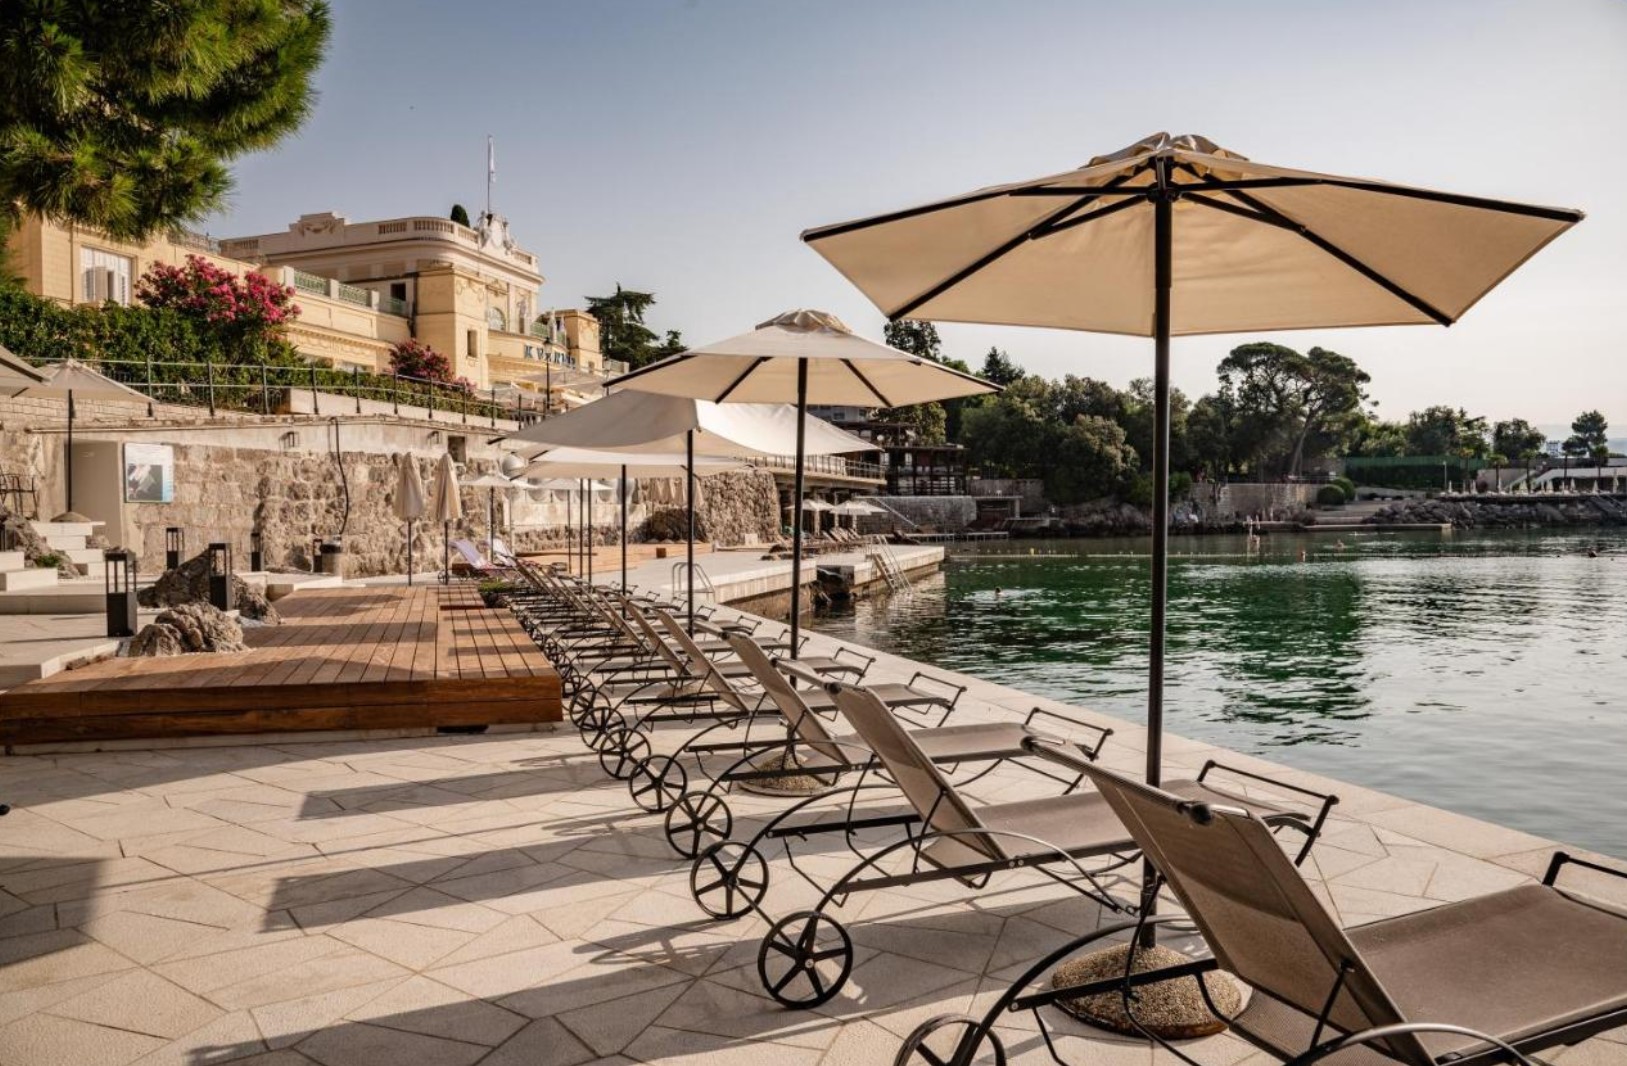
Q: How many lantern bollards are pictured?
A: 5